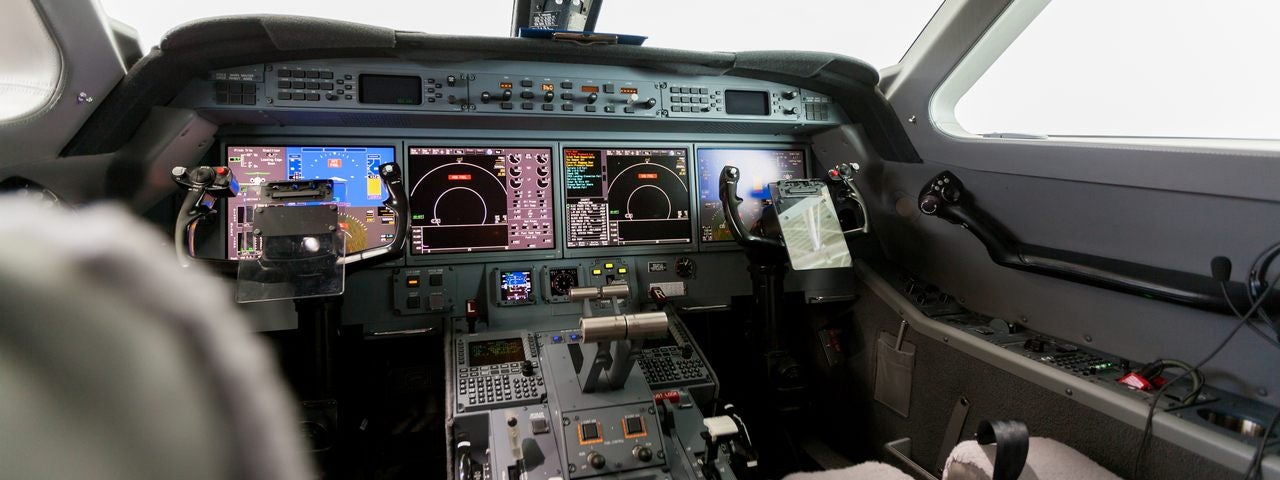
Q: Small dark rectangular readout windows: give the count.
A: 2